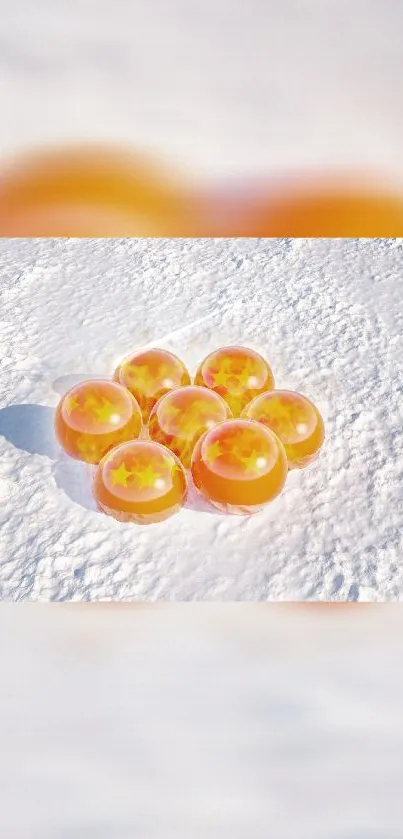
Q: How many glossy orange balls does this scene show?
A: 7